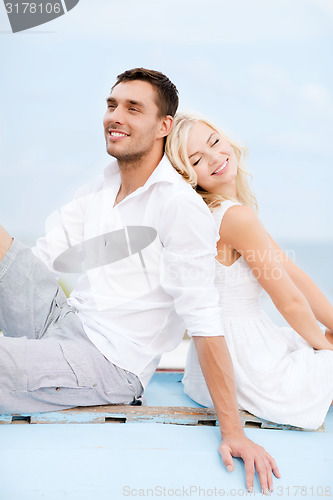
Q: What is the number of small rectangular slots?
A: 4